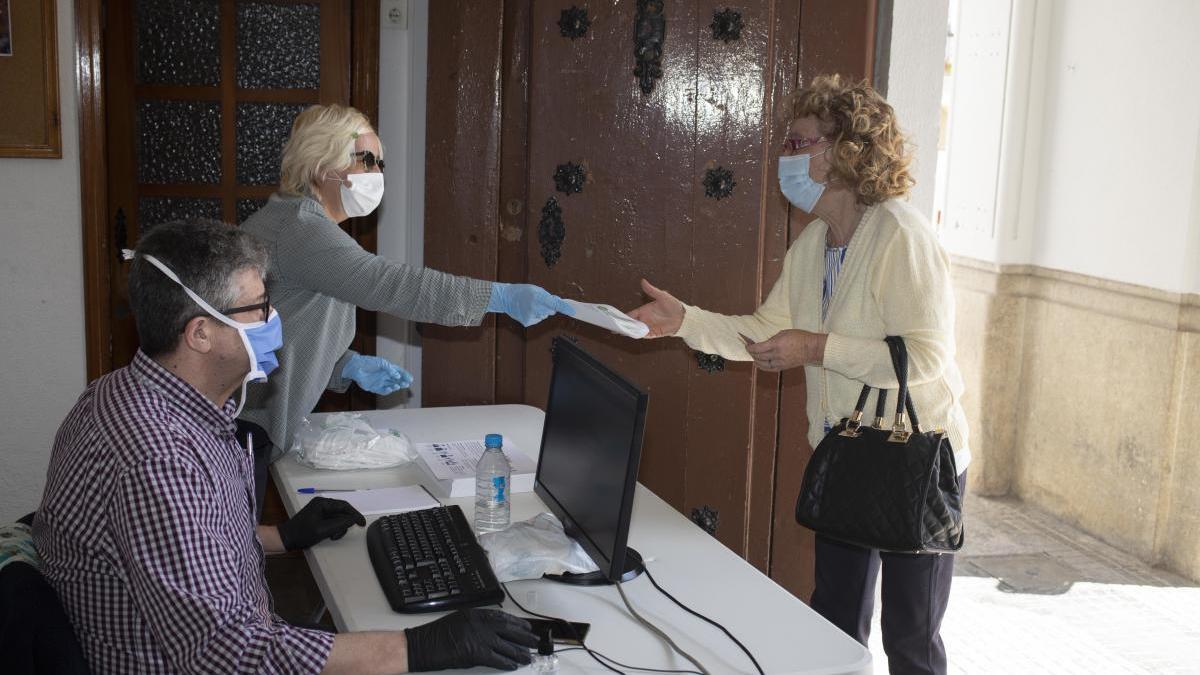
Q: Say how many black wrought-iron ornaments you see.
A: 9